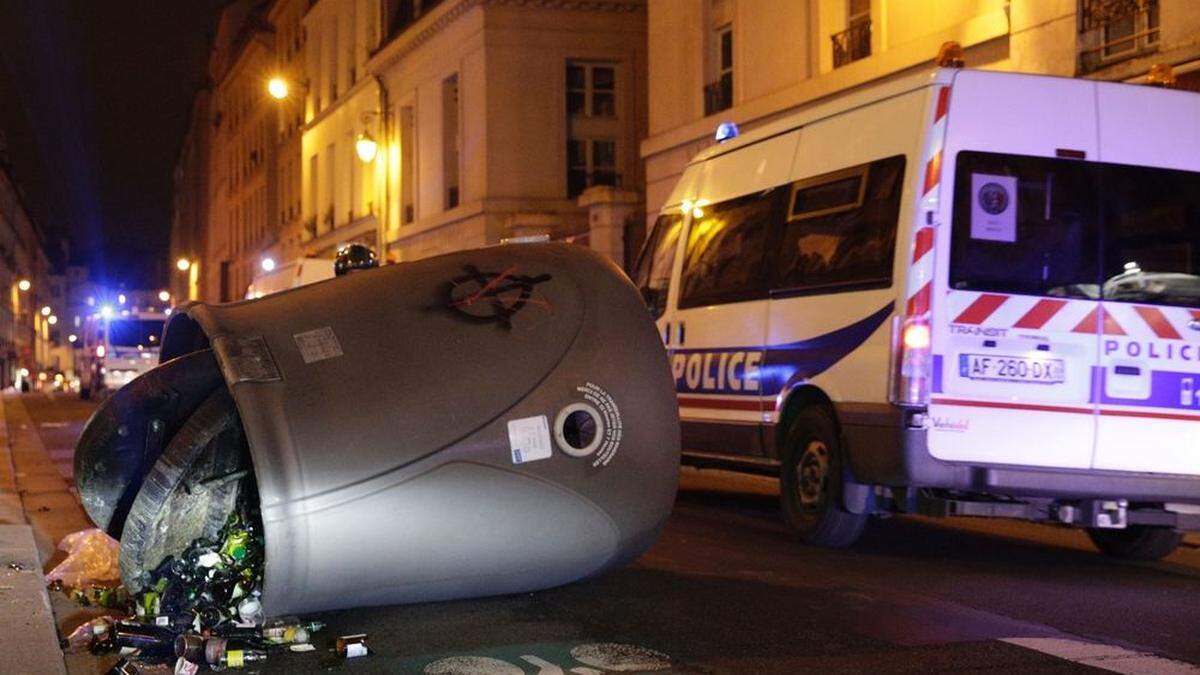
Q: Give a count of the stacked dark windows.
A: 2